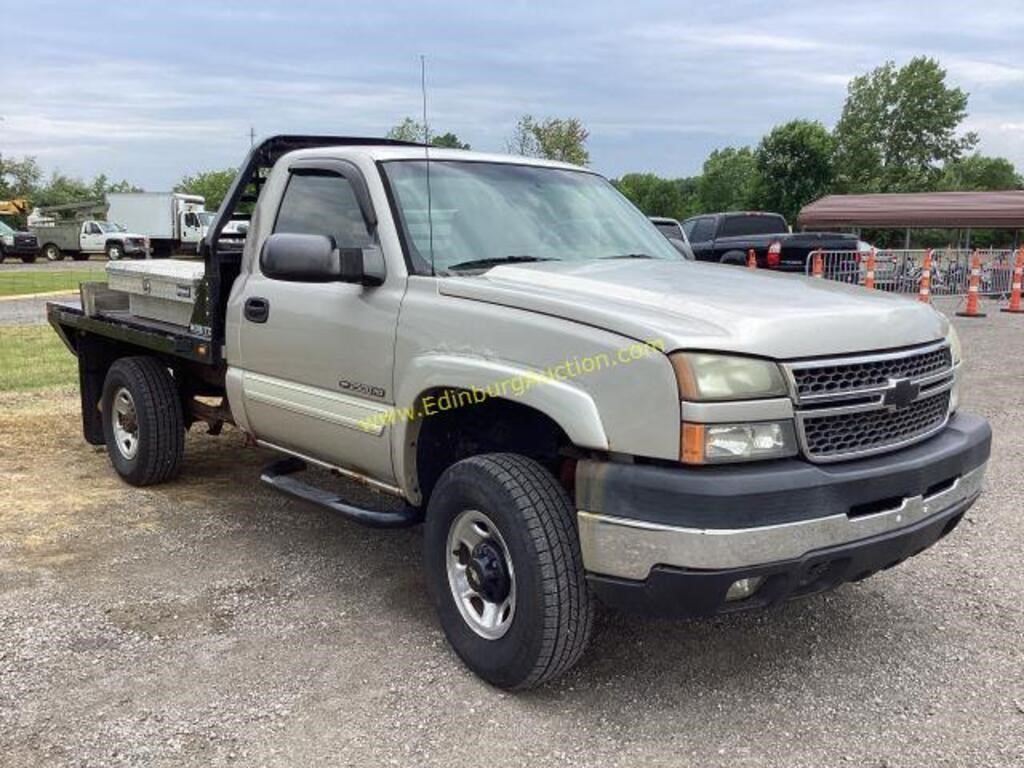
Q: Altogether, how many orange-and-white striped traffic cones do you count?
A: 6